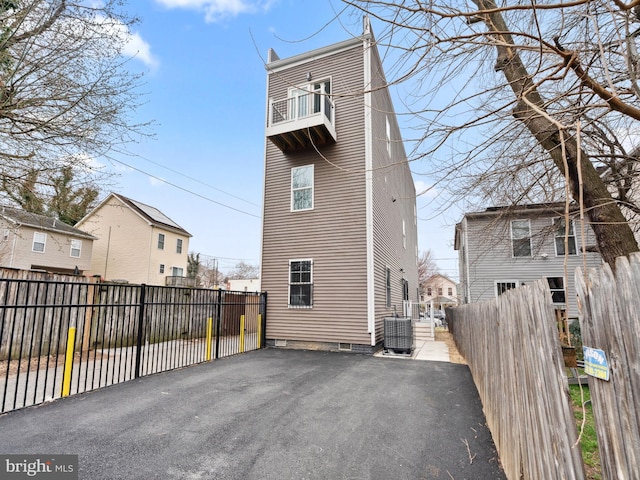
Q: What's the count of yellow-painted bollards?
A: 4